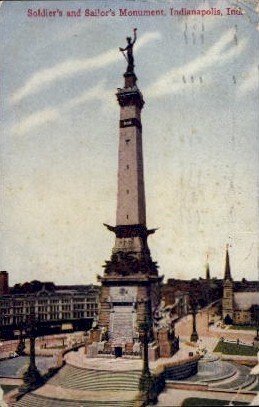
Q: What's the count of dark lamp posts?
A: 4